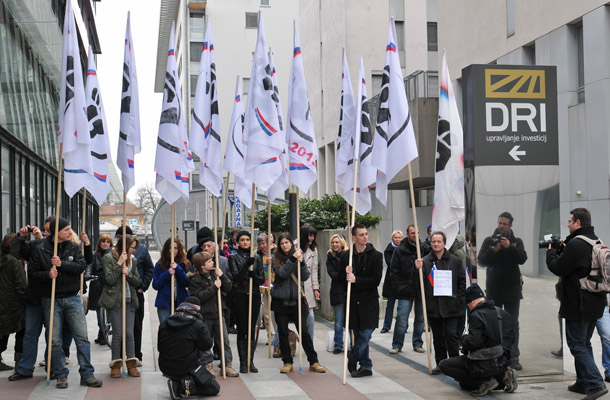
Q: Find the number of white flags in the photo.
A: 13